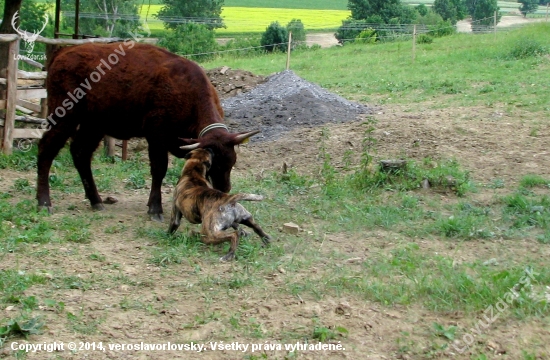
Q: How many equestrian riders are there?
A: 0